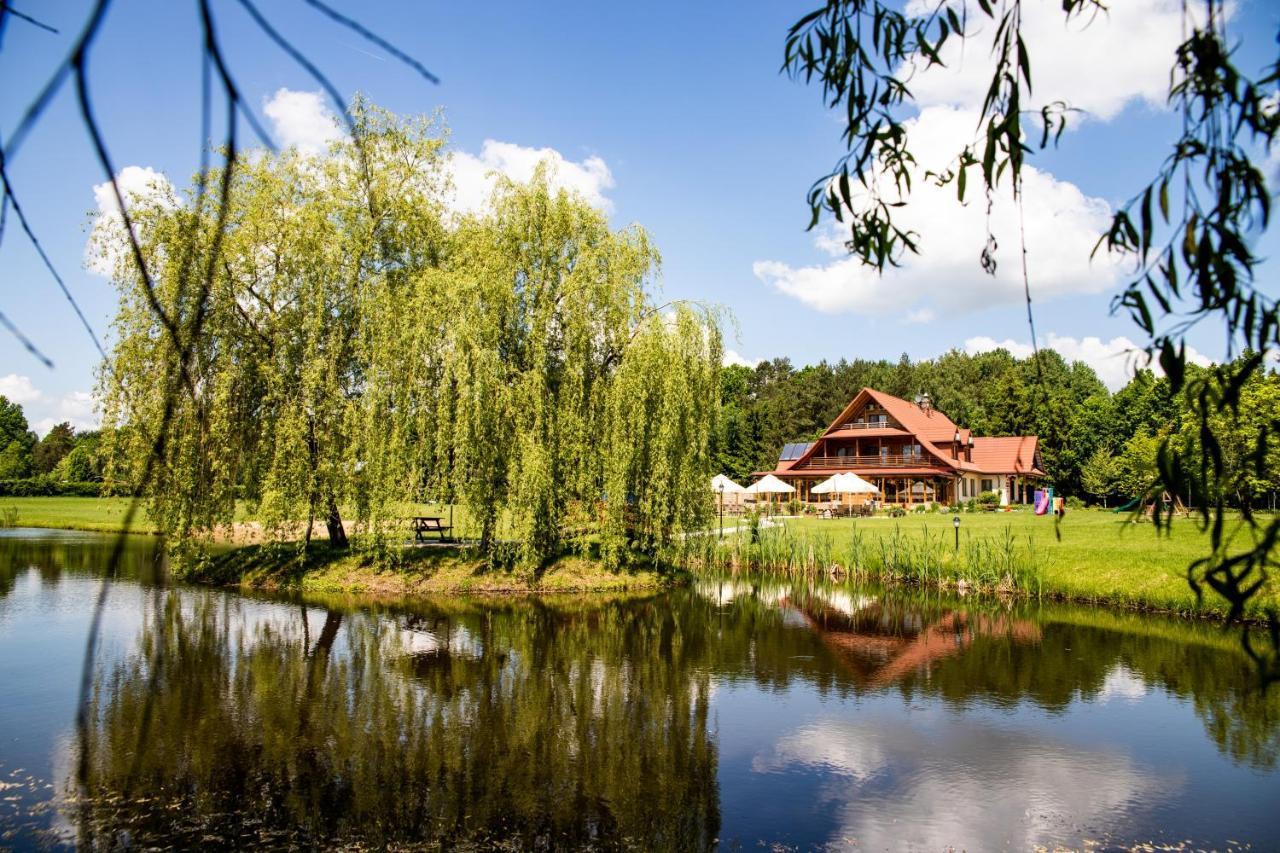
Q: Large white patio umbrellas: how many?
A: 4